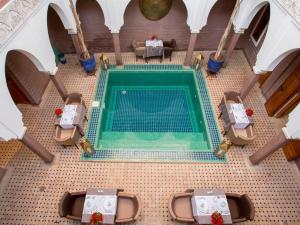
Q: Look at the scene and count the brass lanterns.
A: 4